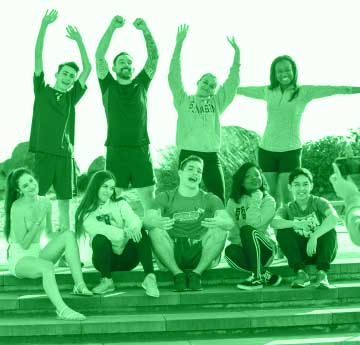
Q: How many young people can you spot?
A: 9